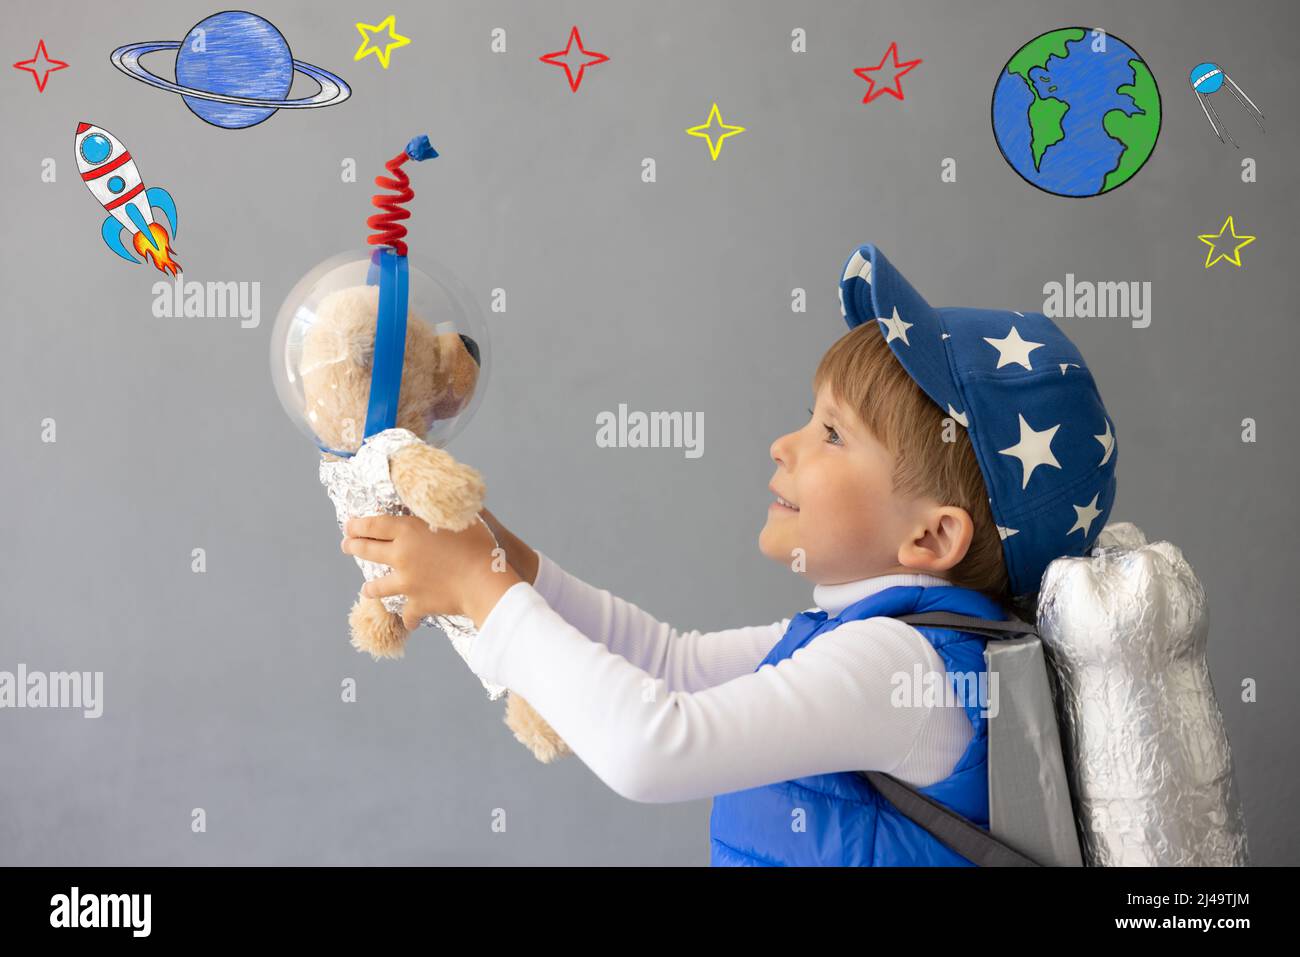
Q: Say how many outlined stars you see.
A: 6